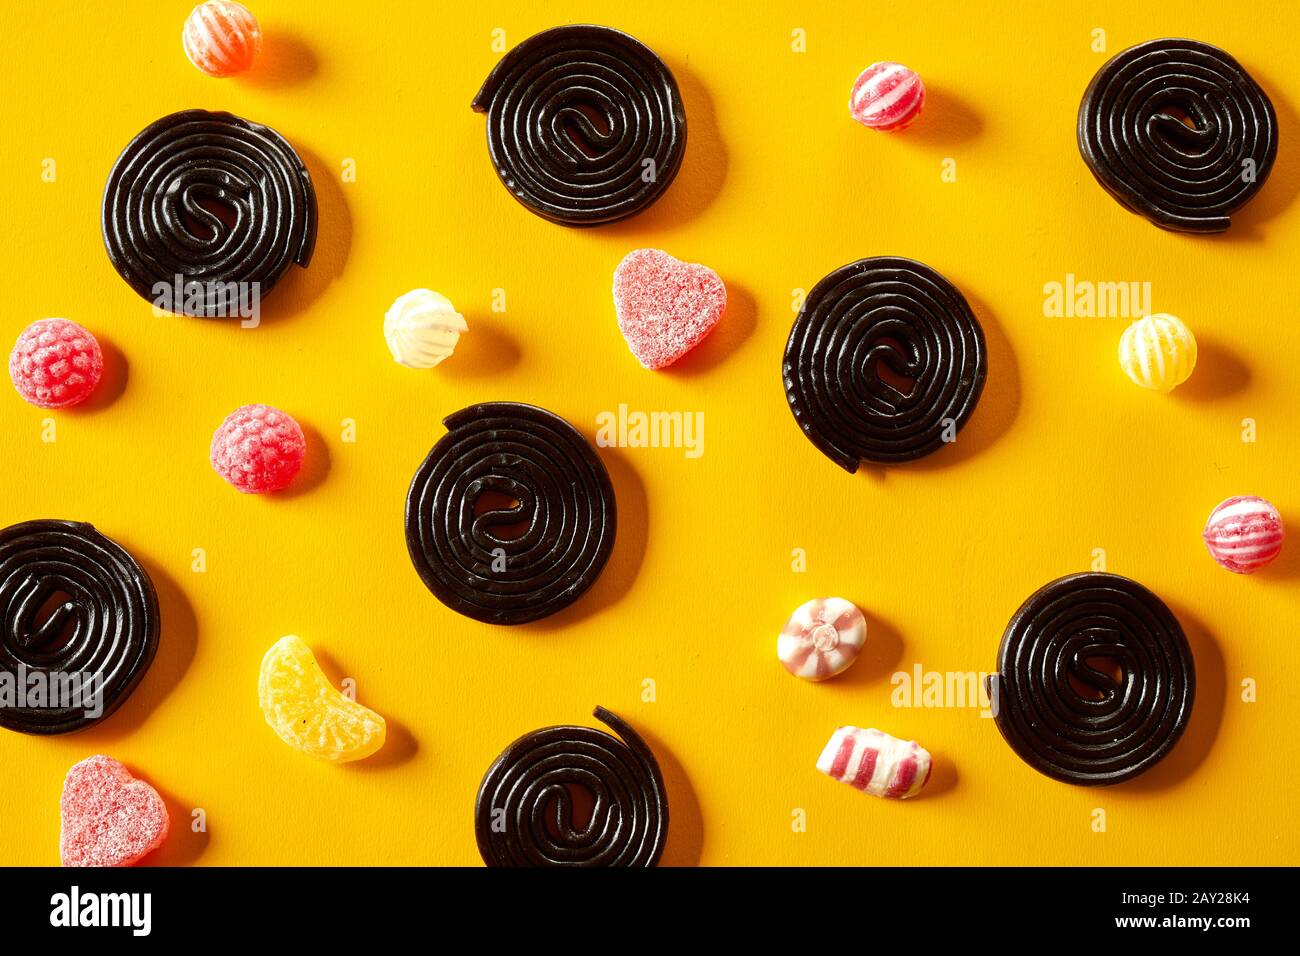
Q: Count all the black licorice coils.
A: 8